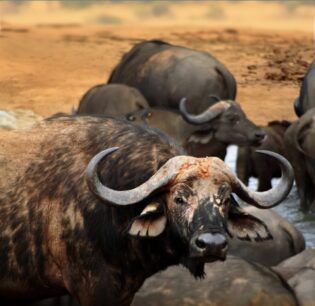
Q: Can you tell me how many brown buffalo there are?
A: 1